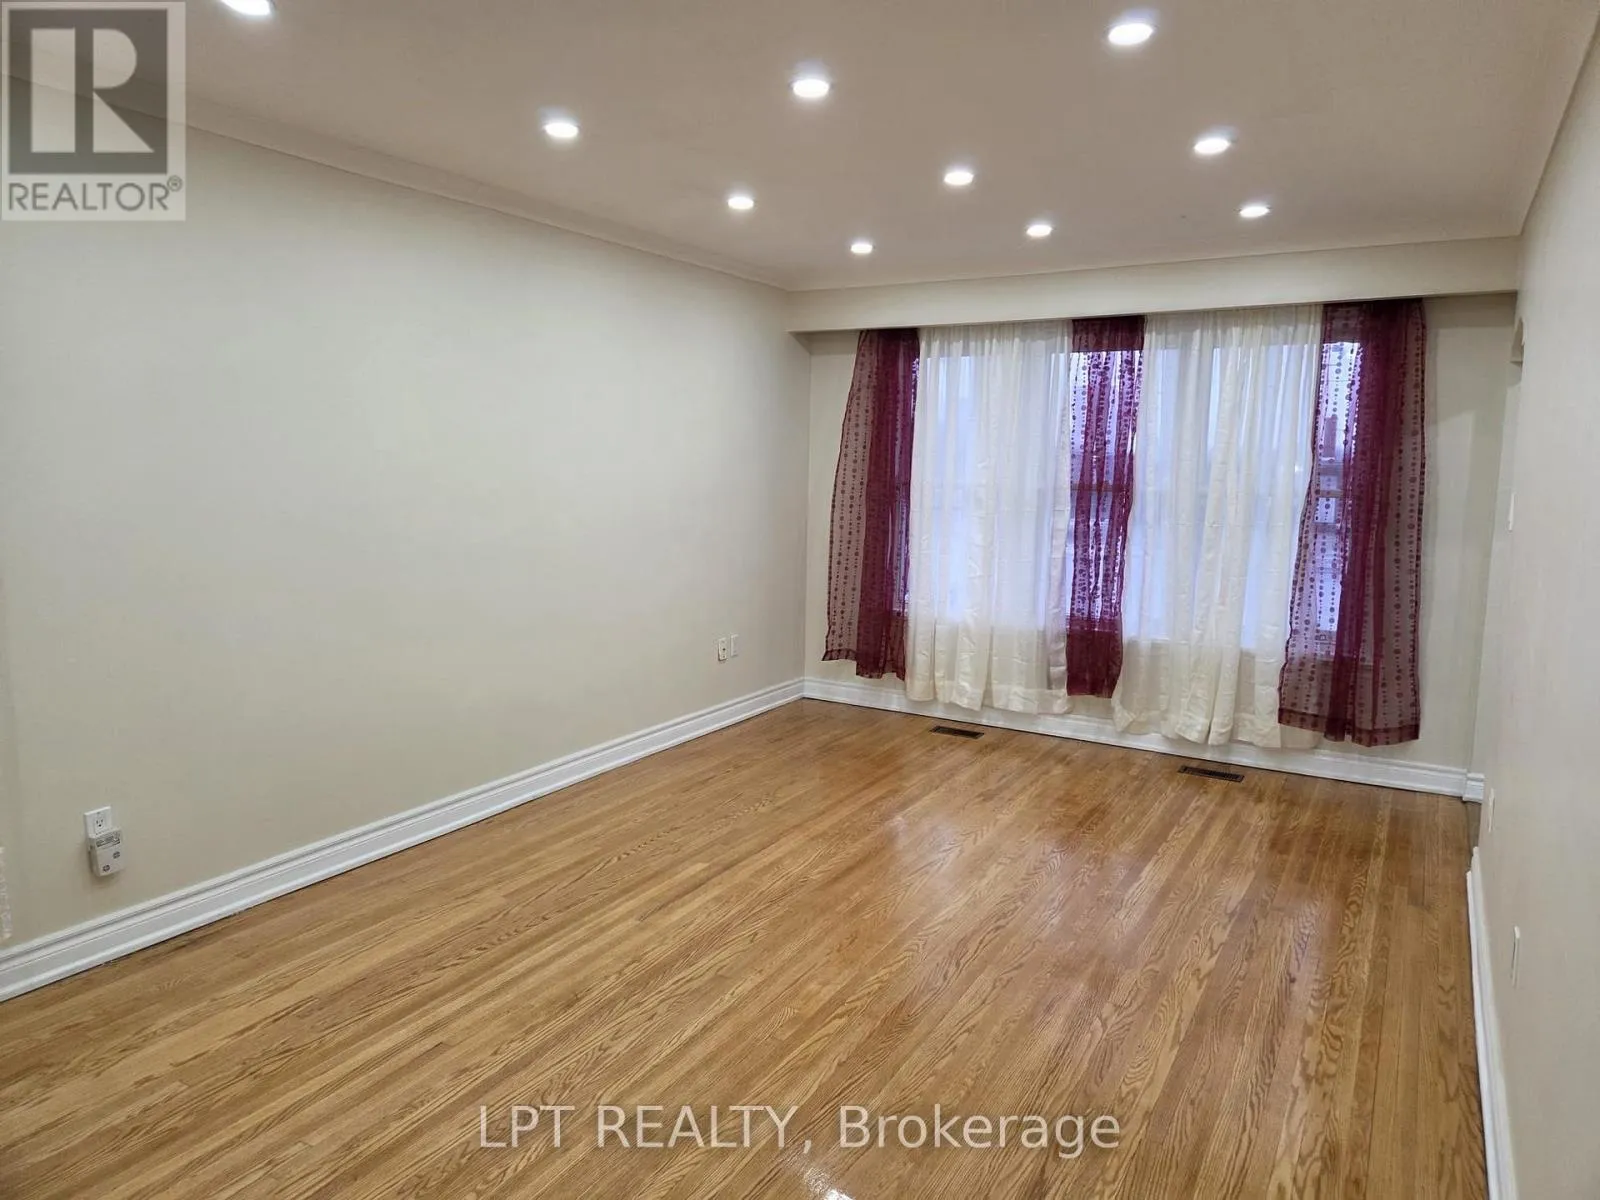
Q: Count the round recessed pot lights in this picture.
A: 10